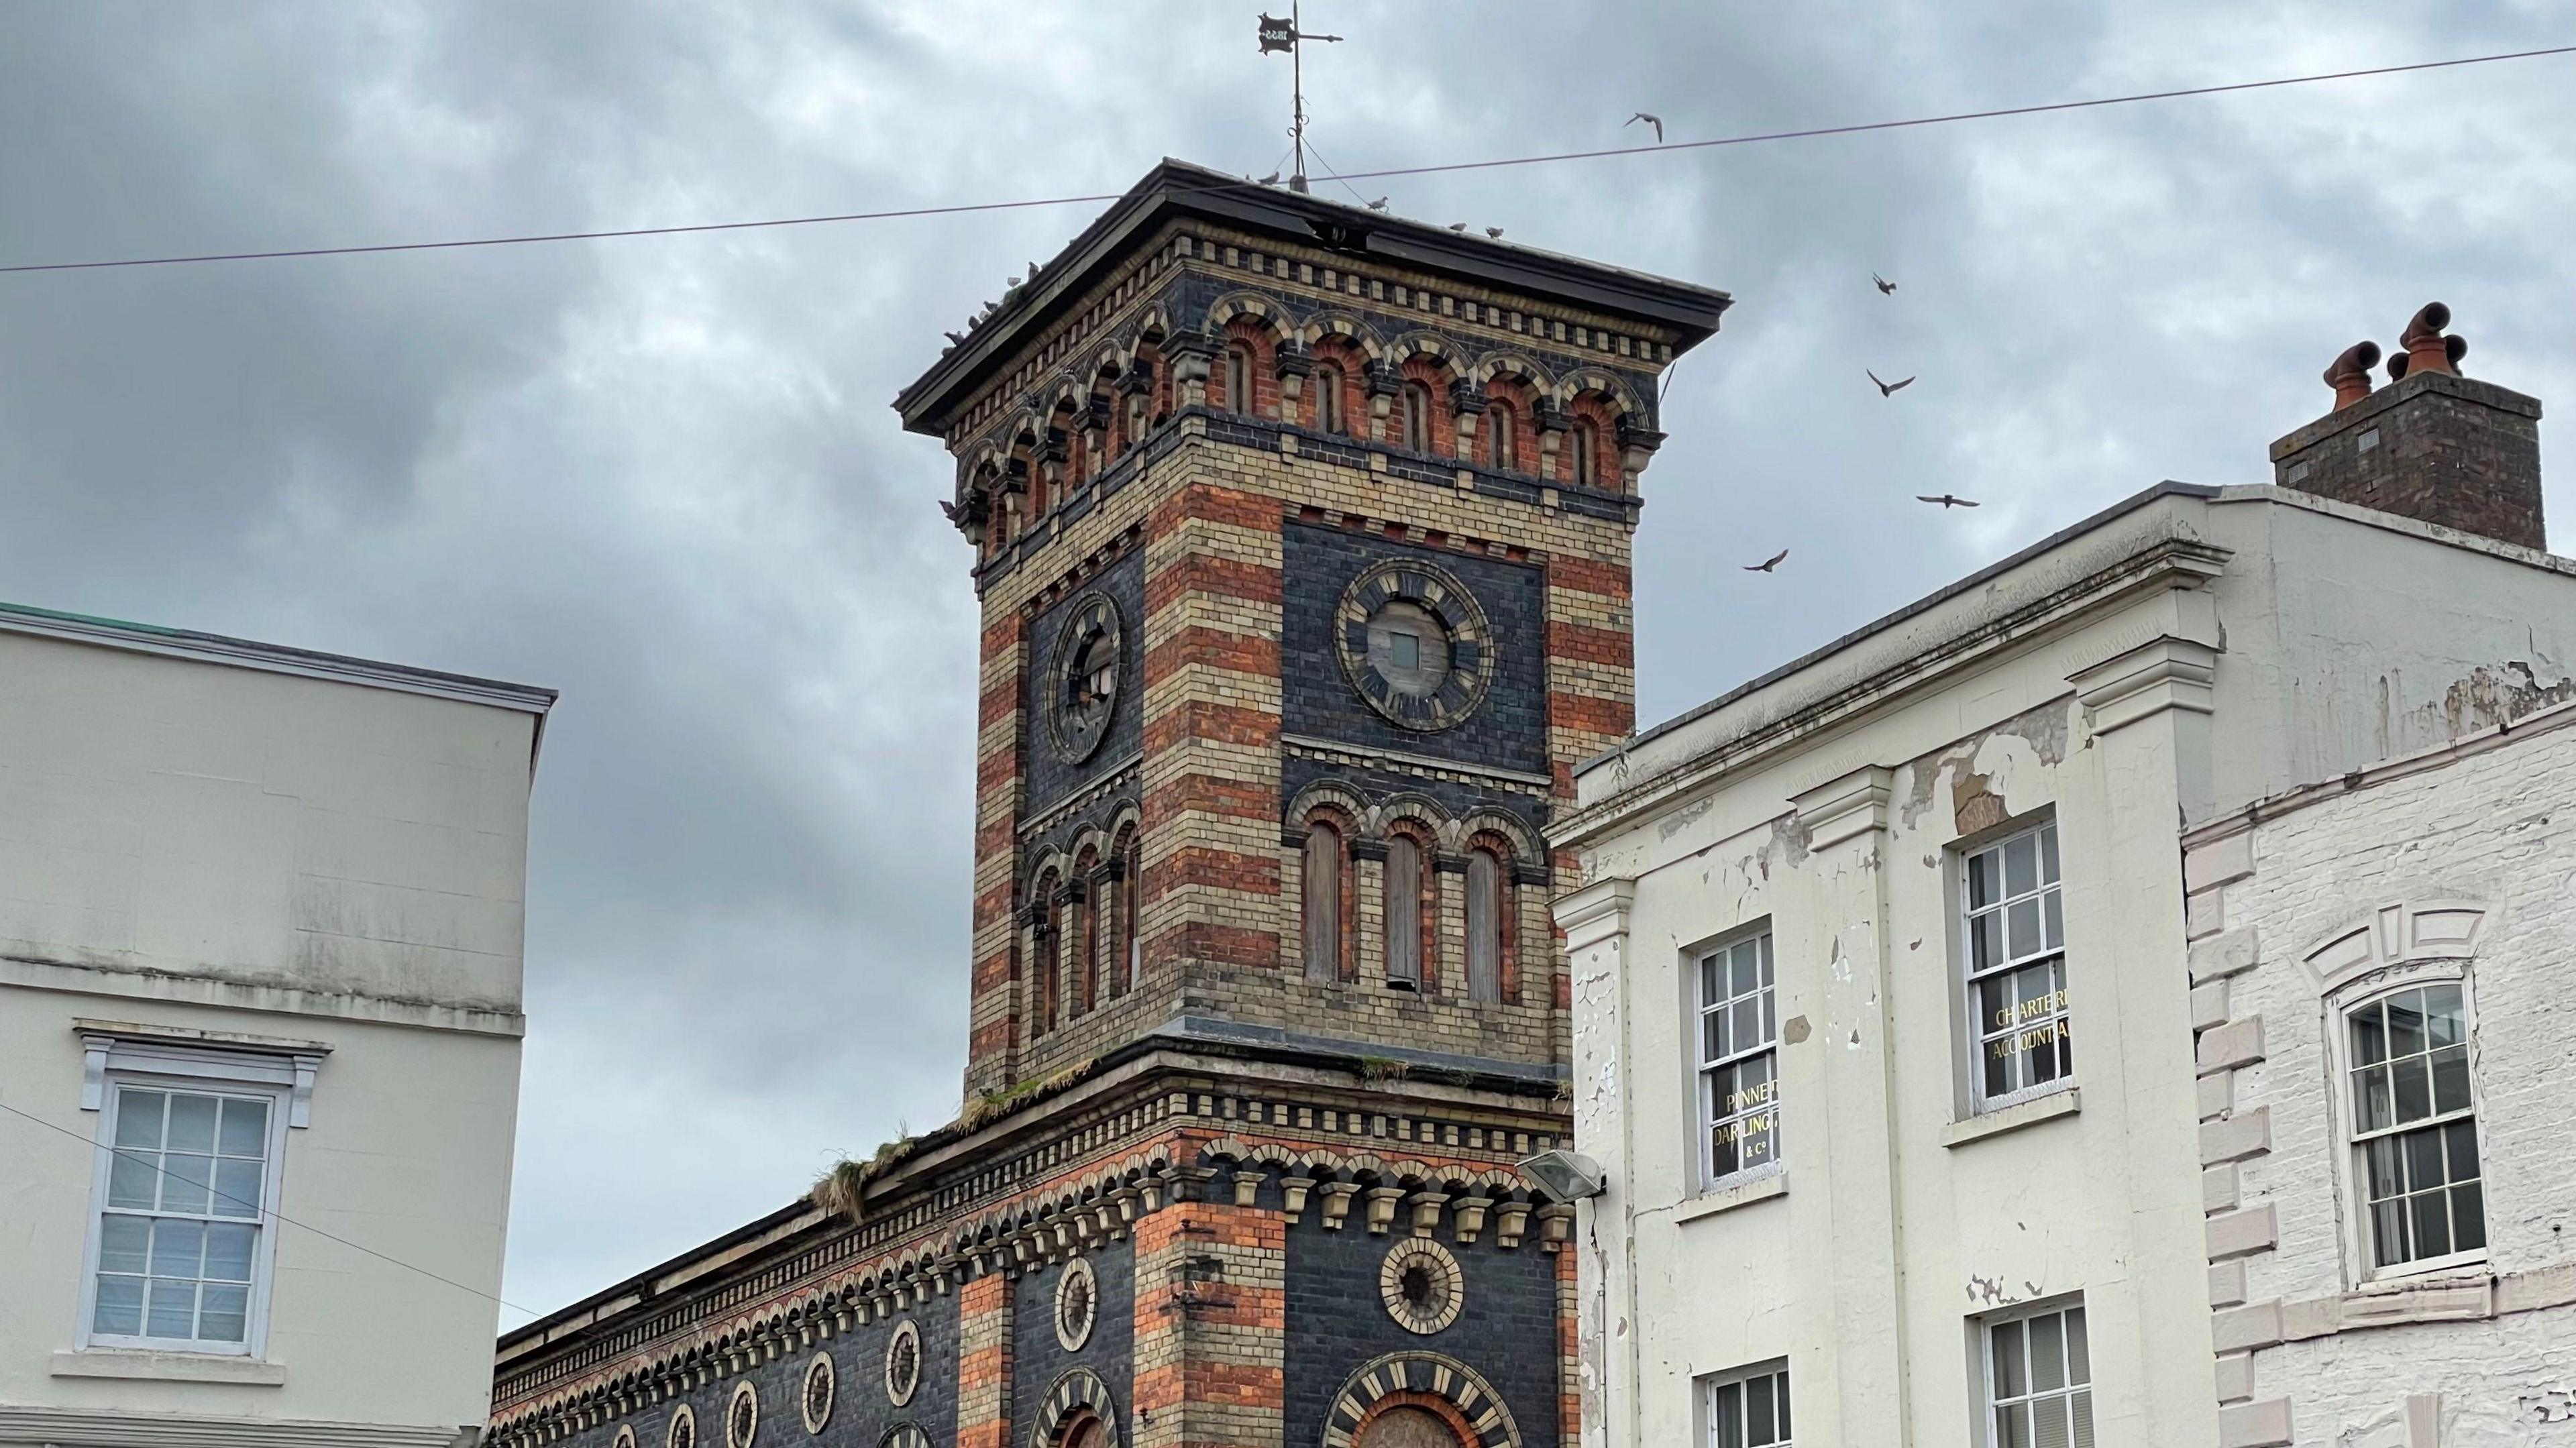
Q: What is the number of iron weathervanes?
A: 1